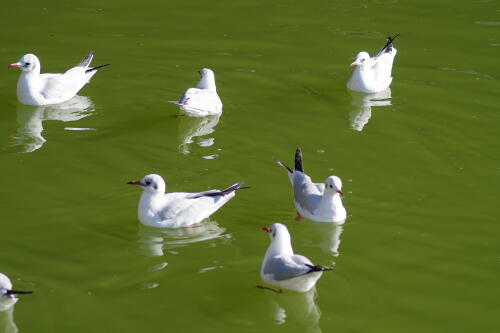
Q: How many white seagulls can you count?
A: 7